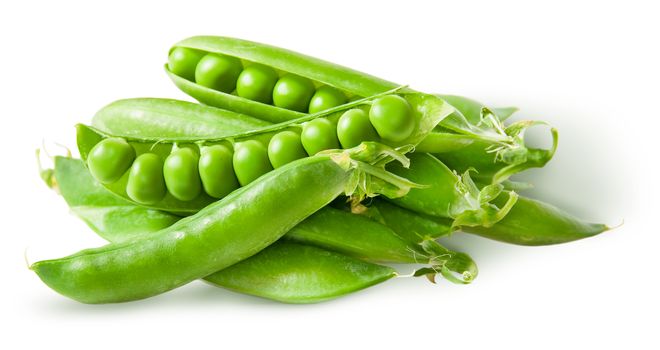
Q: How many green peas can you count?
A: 14